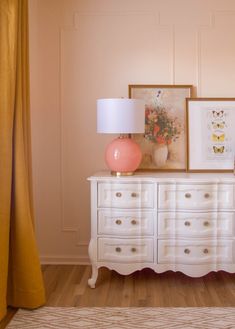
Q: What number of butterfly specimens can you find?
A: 4